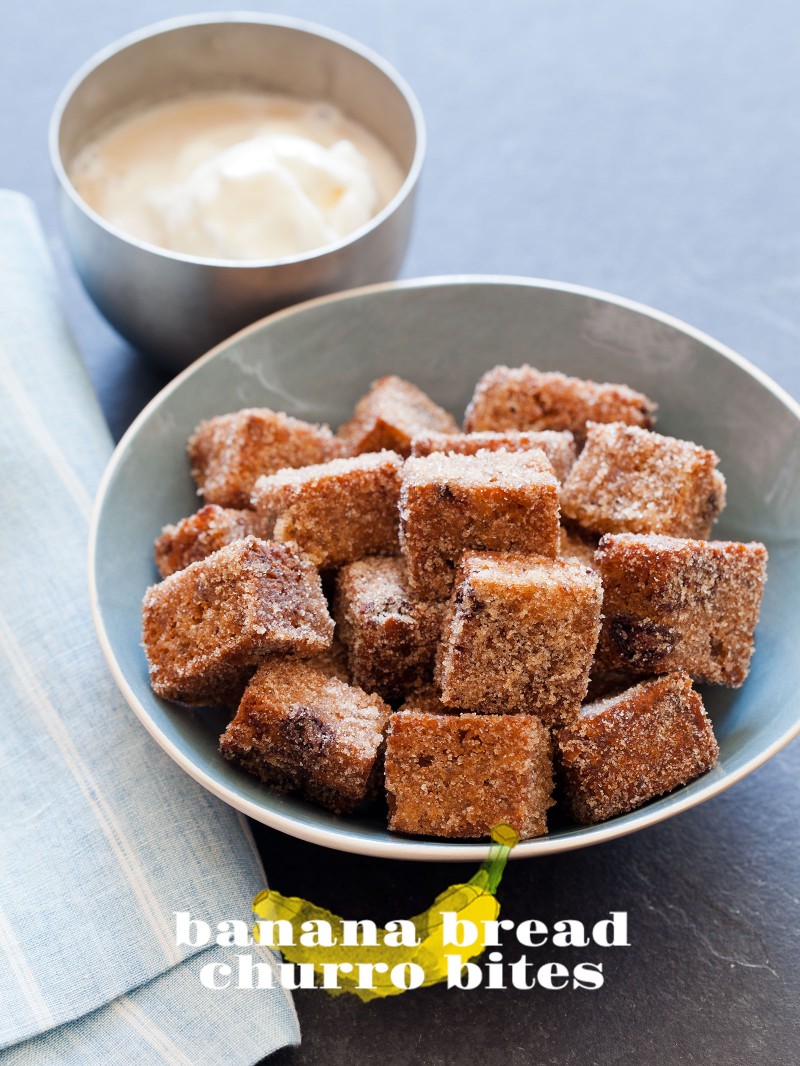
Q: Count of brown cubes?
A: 15